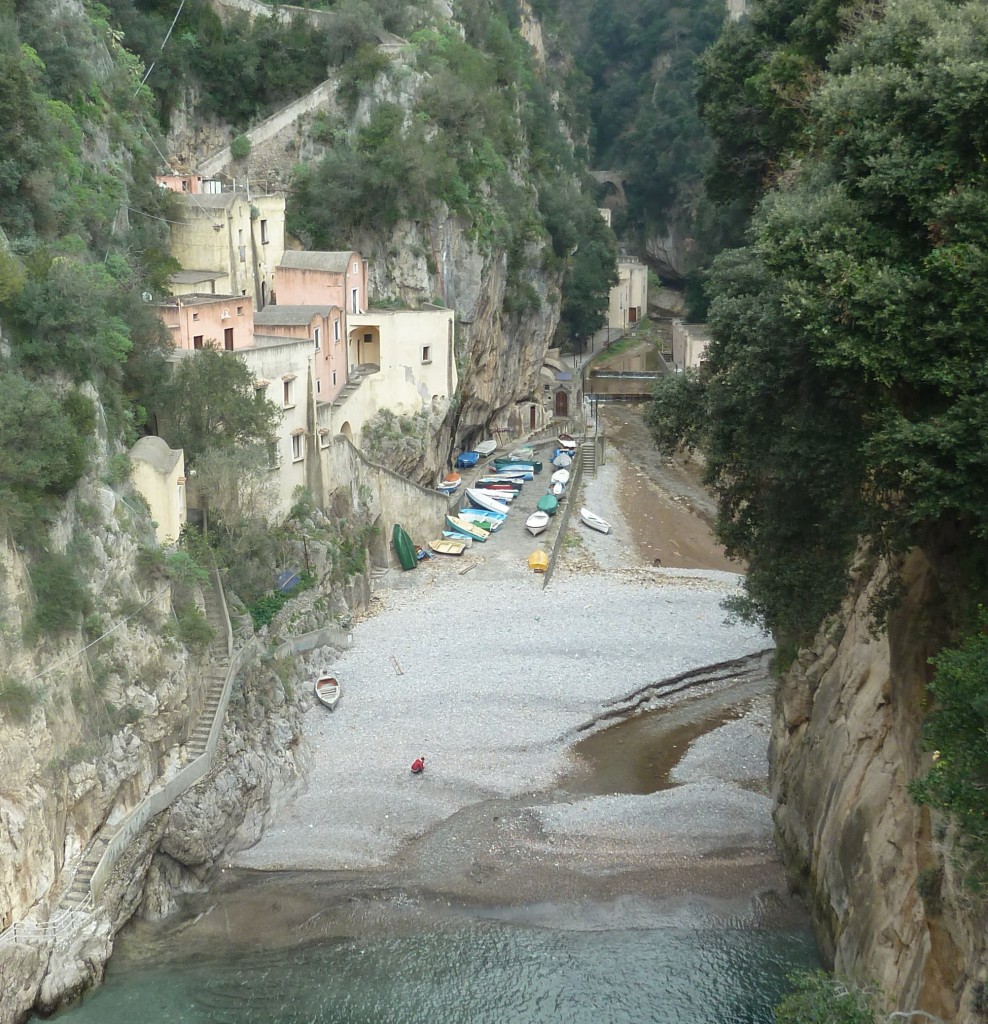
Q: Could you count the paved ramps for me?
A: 1